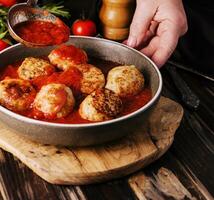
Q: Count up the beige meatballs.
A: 7